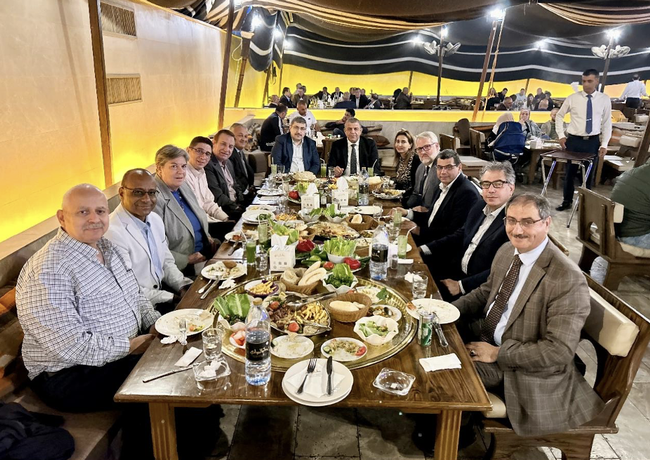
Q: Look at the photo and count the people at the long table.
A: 13